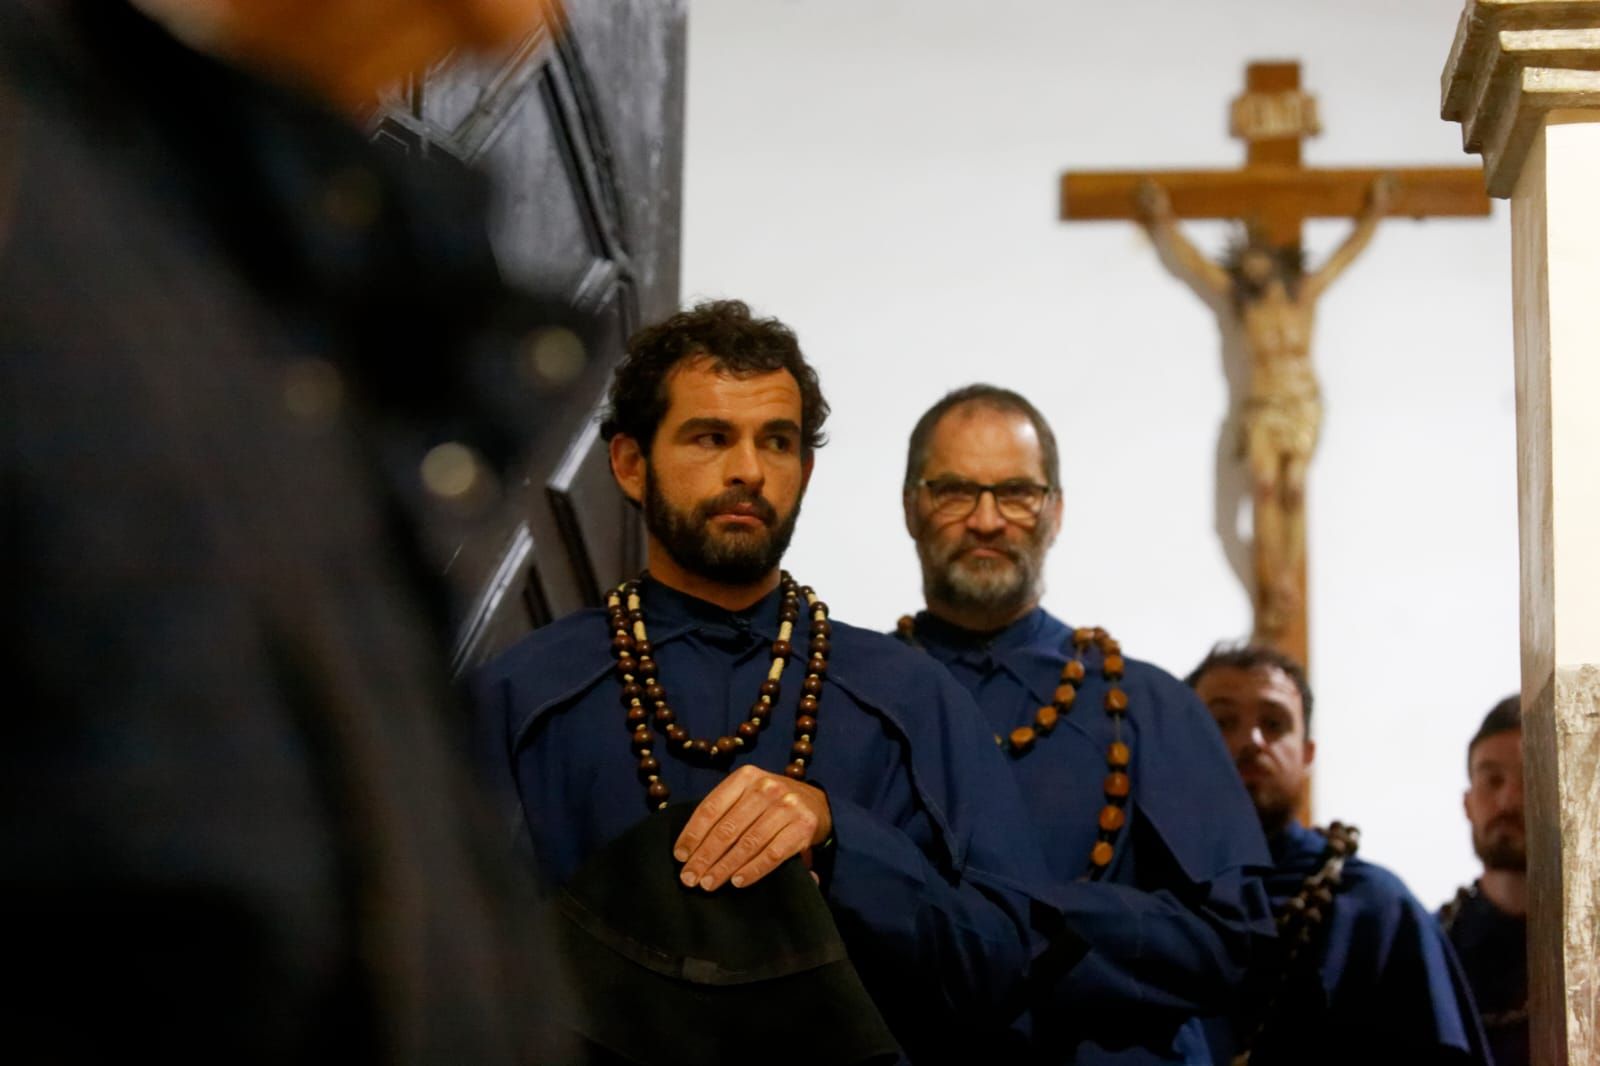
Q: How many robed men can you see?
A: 4